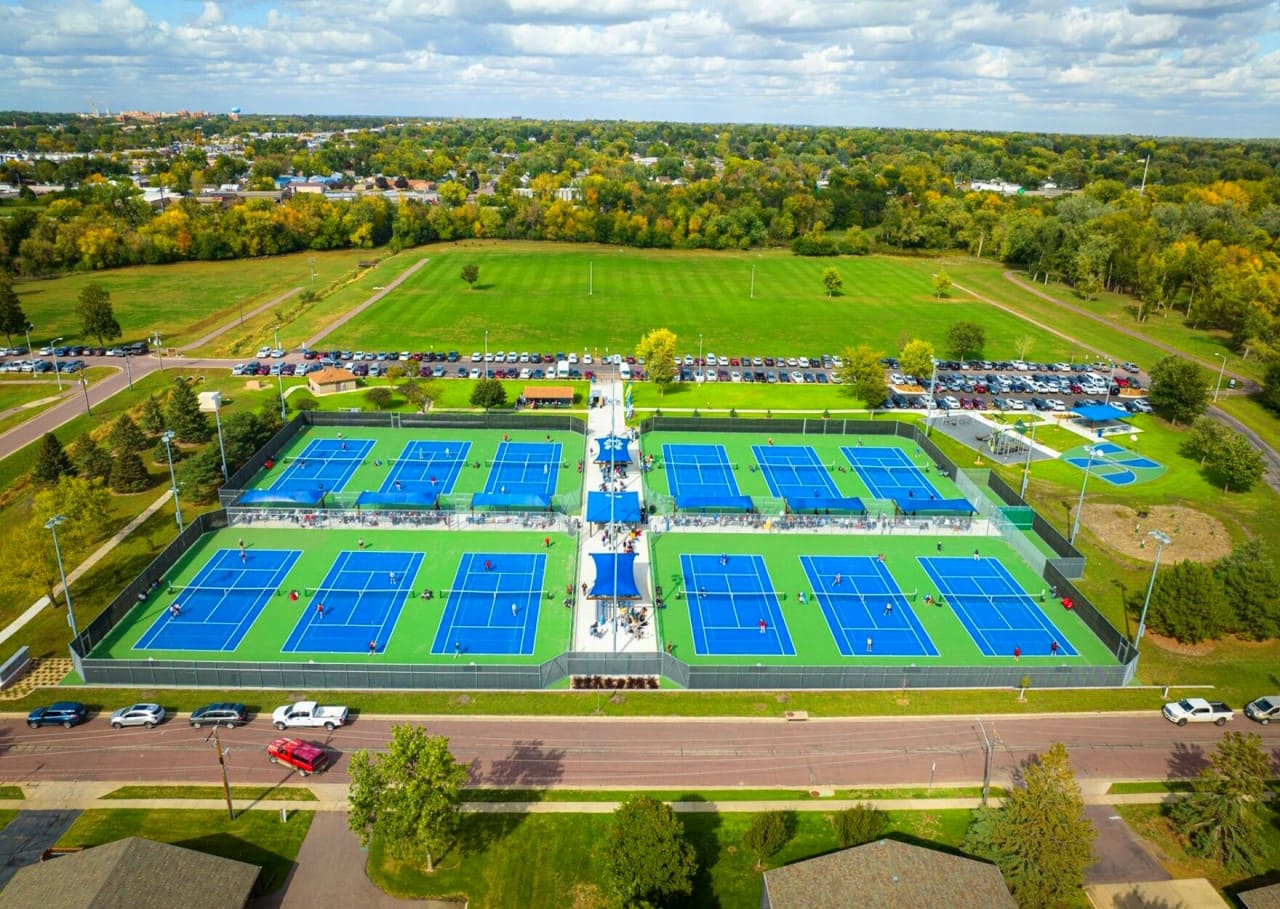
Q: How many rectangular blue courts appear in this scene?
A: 12